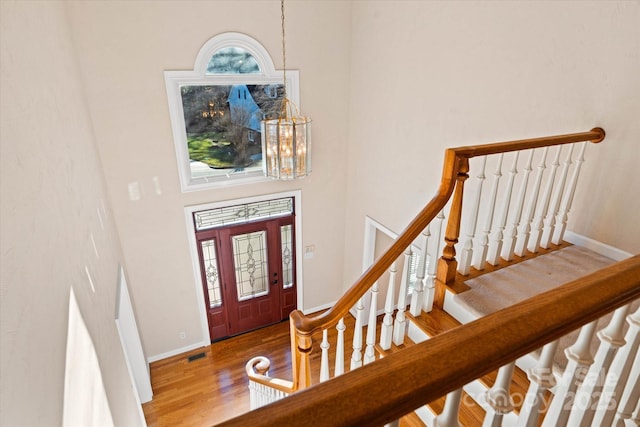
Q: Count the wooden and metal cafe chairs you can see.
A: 0